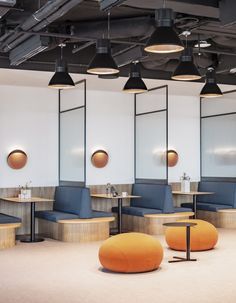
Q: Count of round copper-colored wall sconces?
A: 3